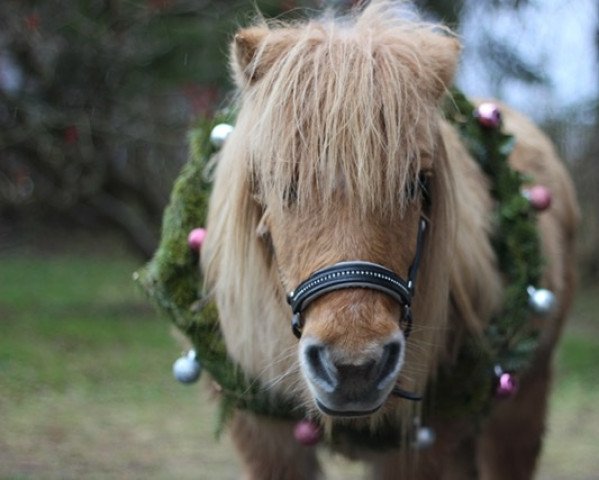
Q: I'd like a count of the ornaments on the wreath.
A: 9